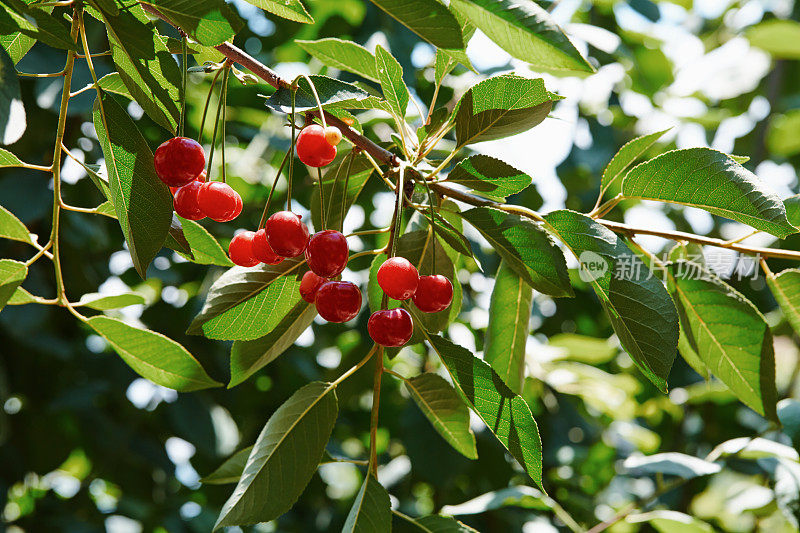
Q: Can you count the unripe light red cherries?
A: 1